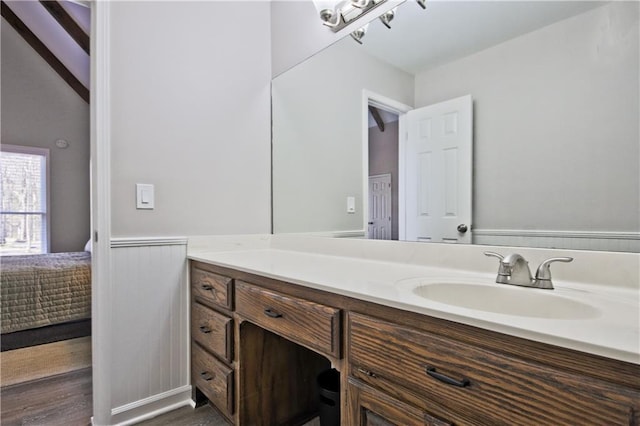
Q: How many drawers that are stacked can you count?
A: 3